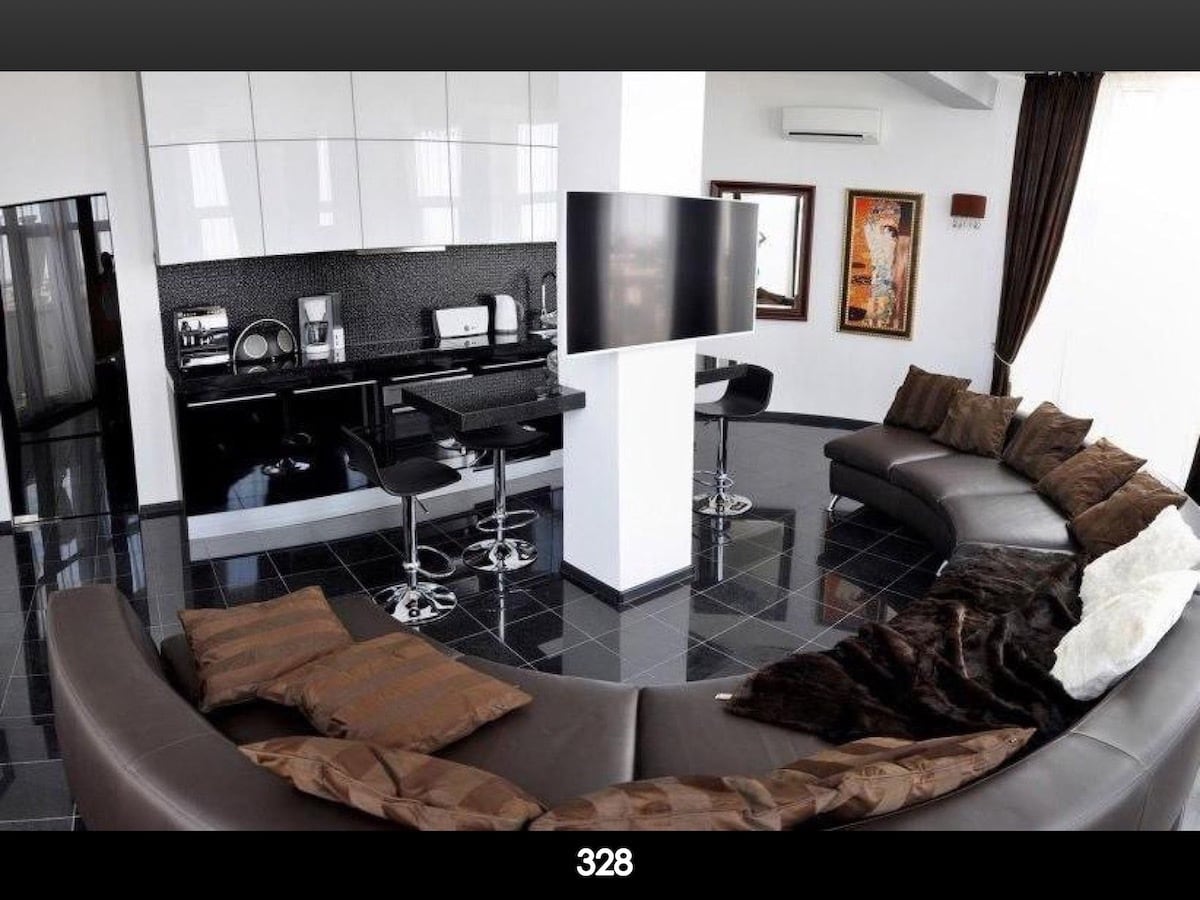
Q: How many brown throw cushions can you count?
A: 10